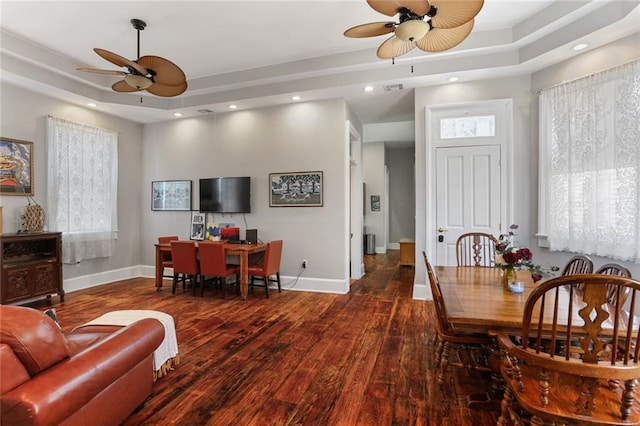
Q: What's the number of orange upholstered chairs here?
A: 4